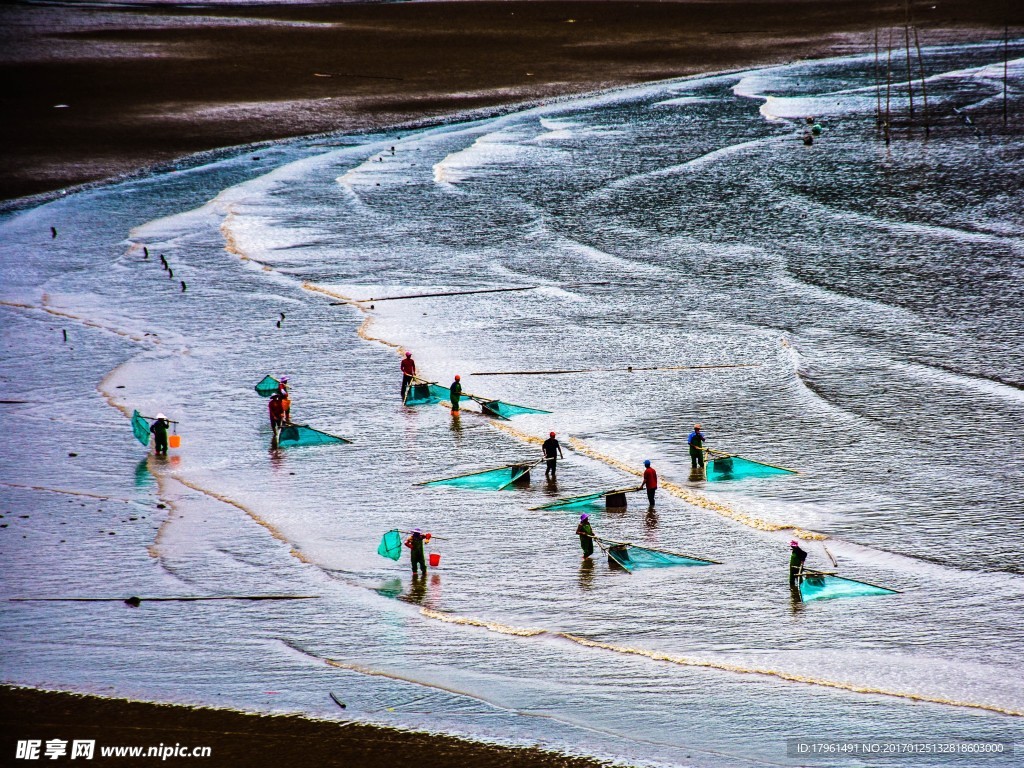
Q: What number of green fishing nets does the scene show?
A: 11